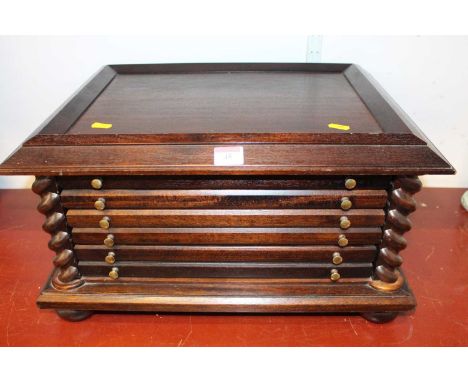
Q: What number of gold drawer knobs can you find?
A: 12